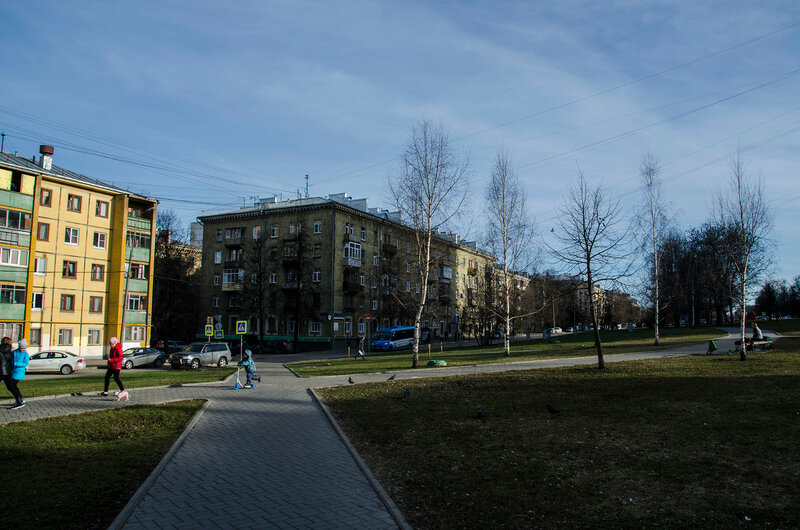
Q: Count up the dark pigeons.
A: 5